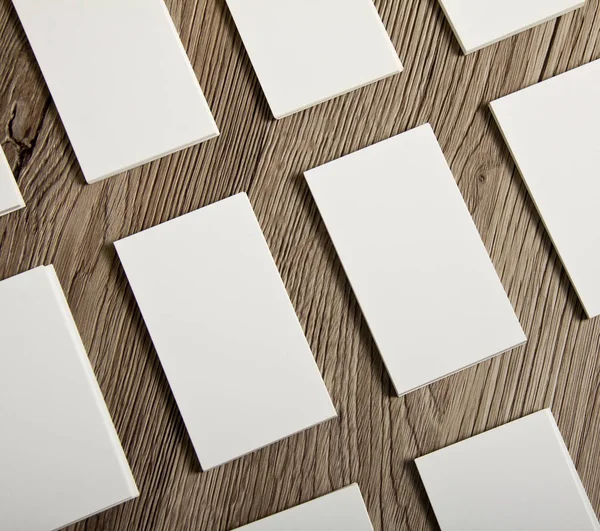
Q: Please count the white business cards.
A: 10